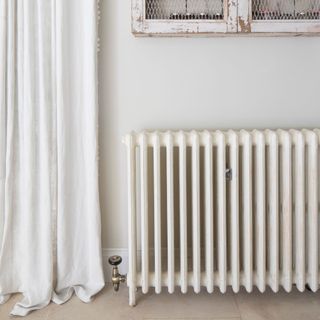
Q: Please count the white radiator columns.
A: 15